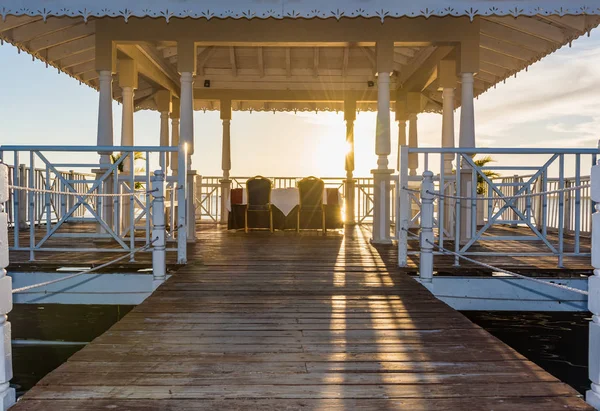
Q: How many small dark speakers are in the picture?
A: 2